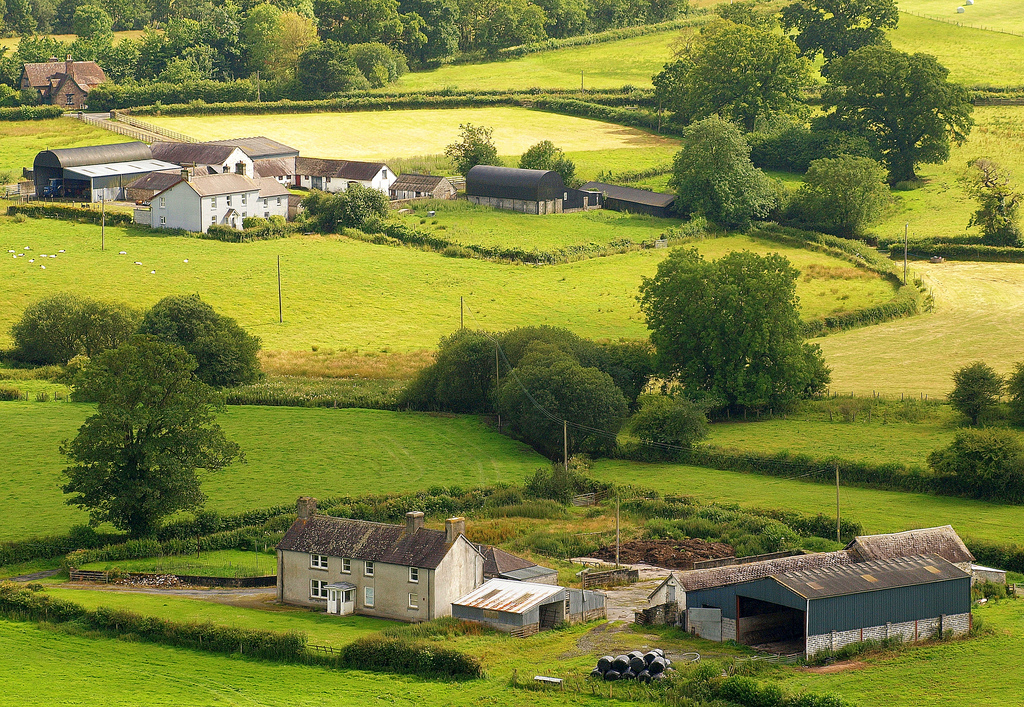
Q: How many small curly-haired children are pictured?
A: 0